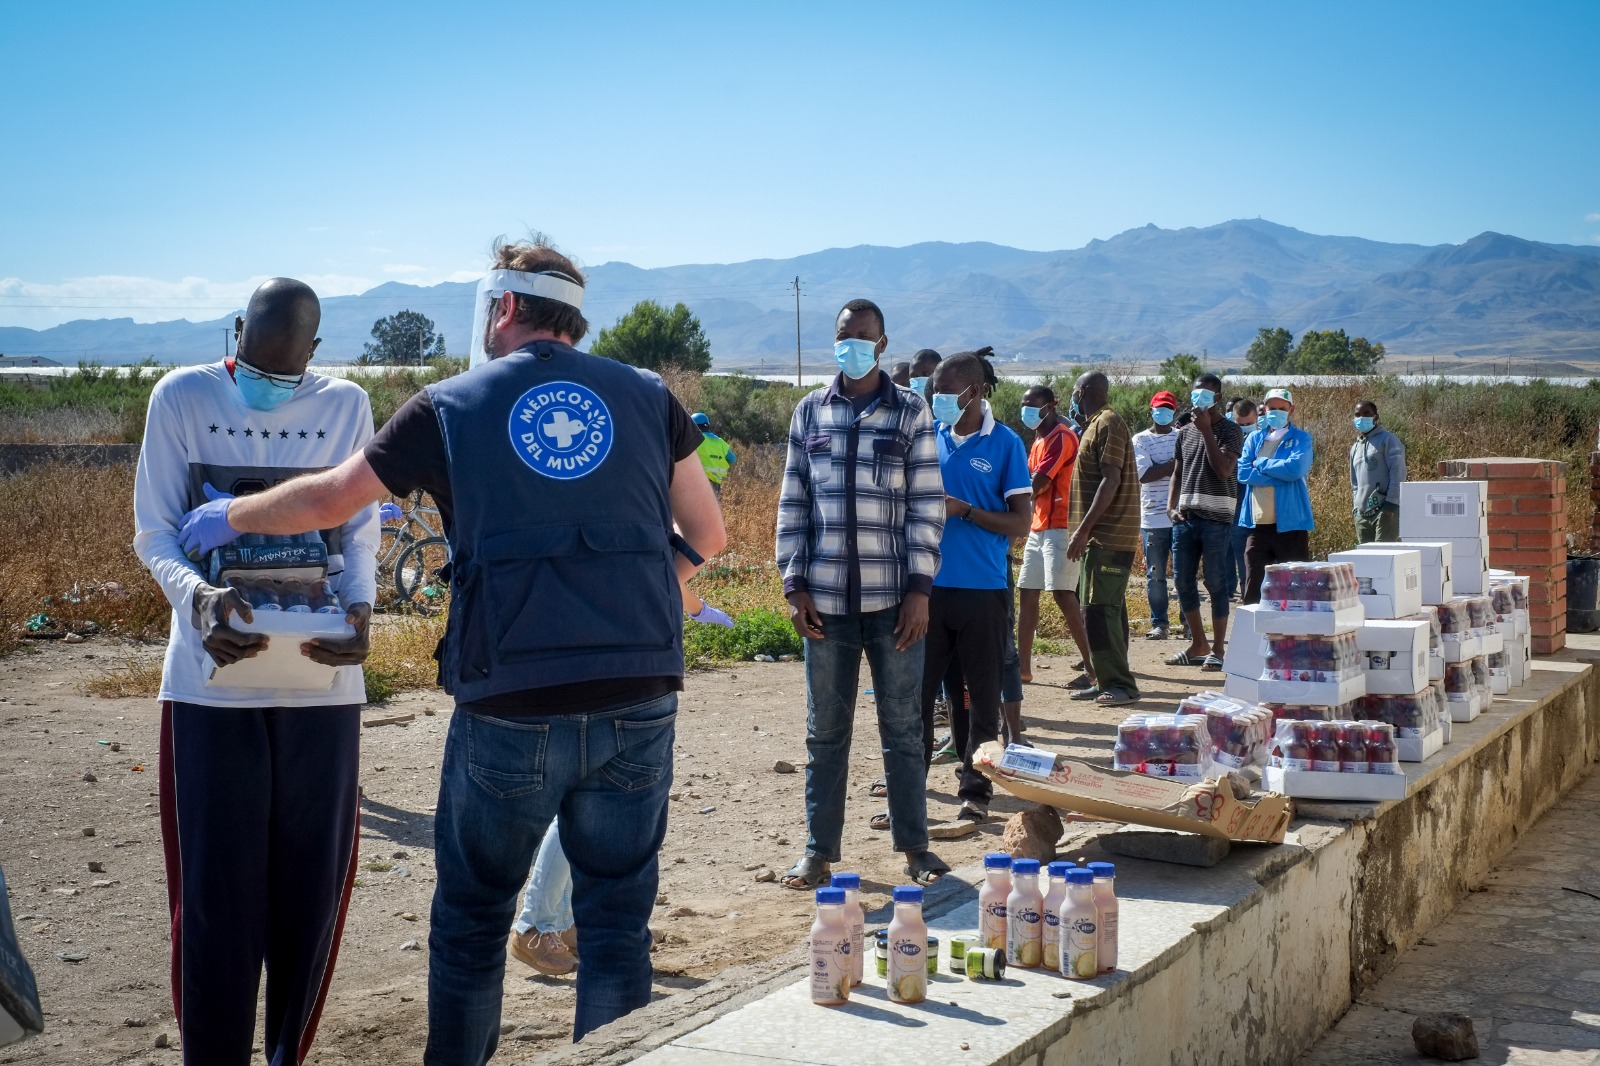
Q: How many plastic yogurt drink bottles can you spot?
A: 8